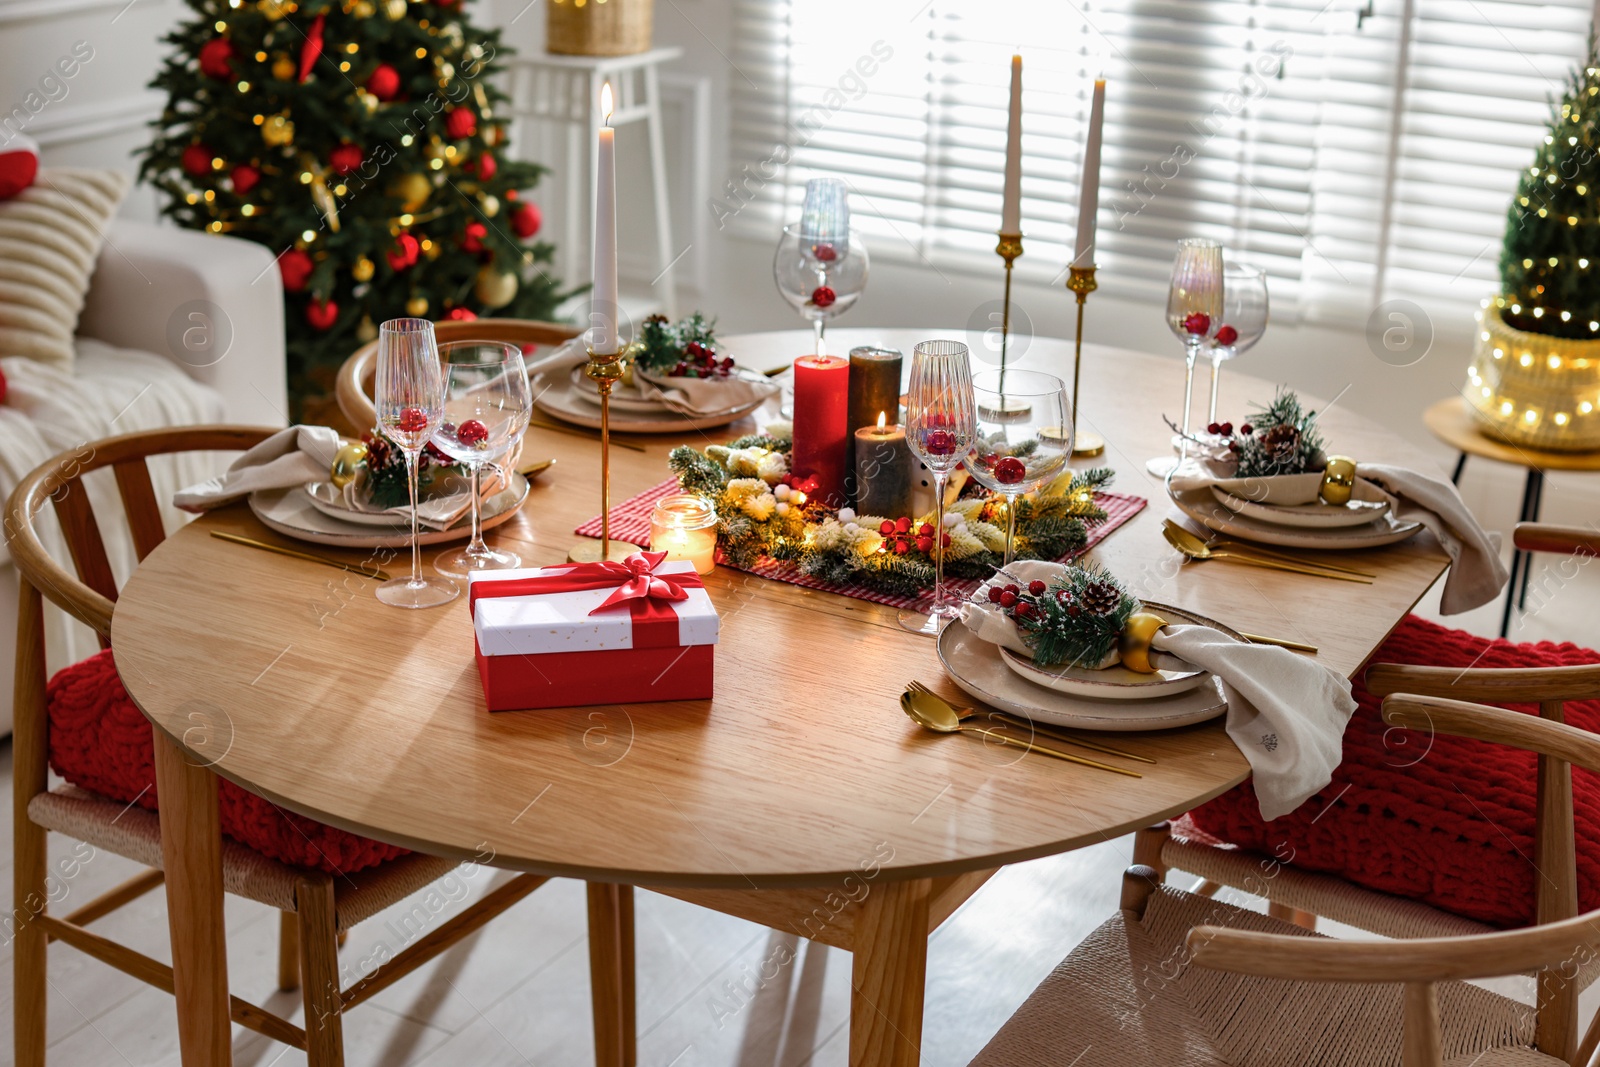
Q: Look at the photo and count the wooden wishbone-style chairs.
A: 4